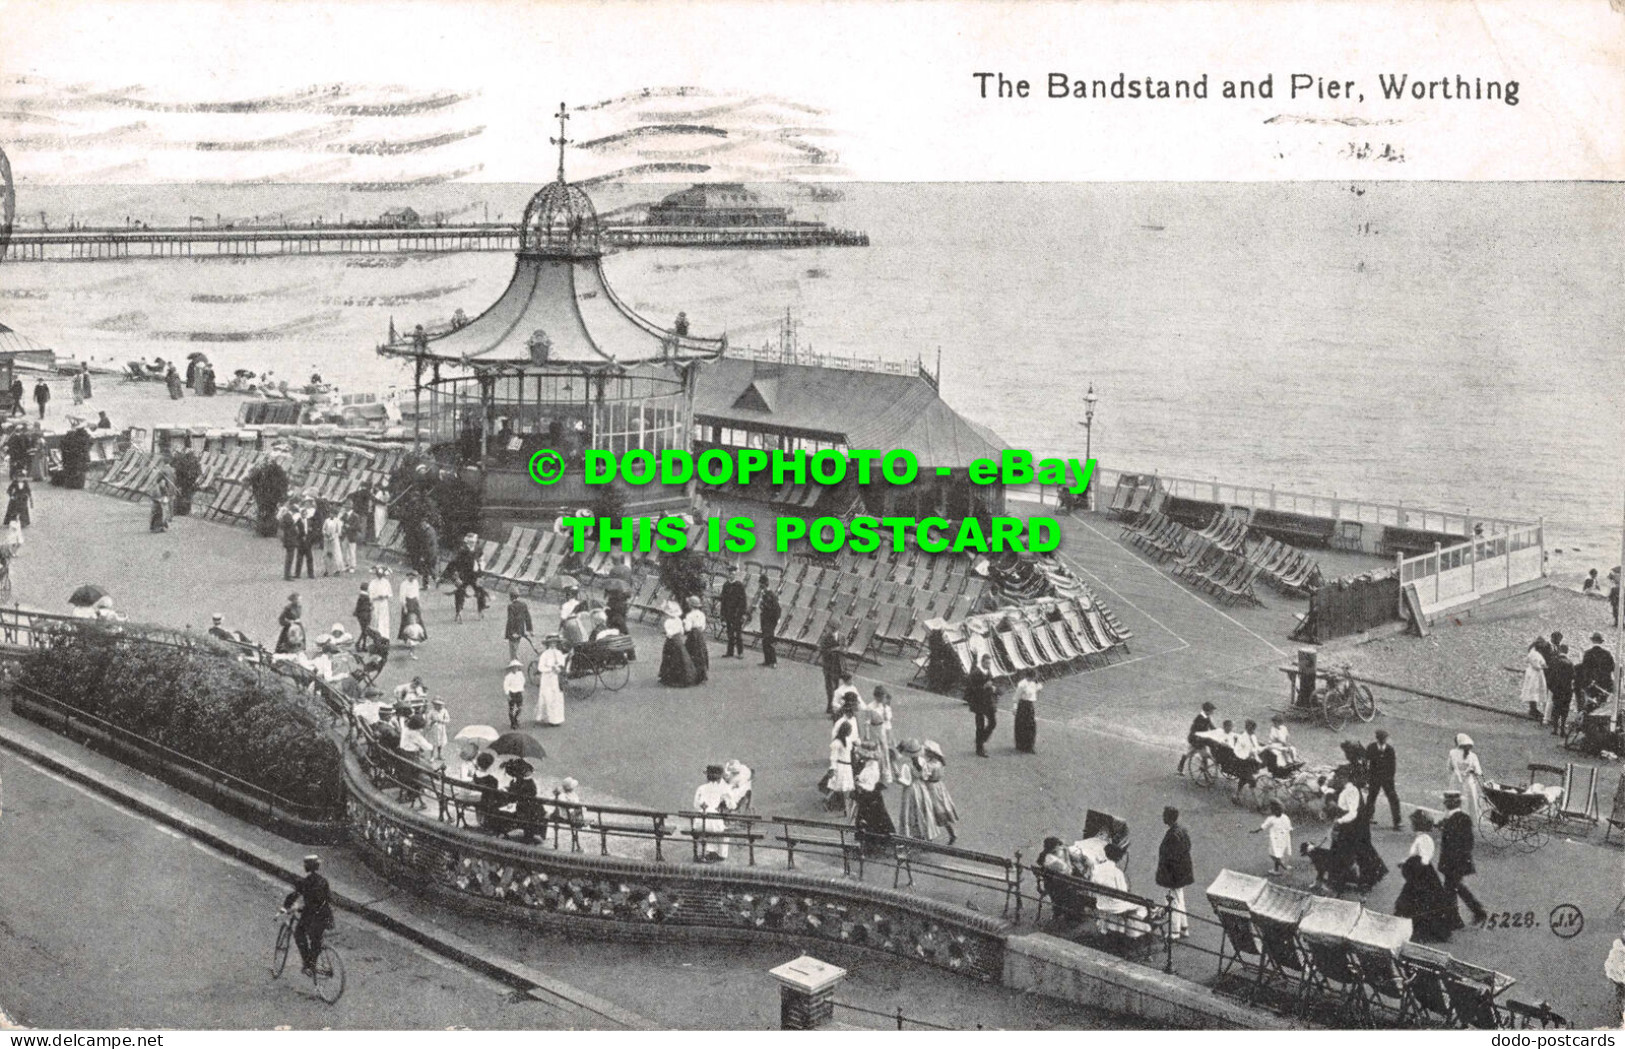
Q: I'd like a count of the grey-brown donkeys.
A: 0